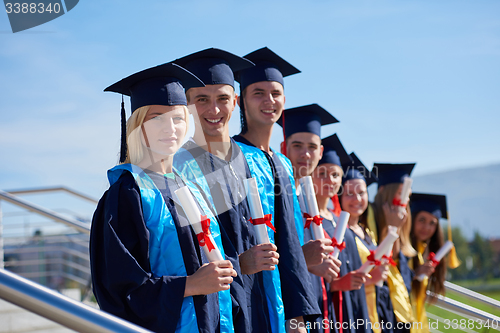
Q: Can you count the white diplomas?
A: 8